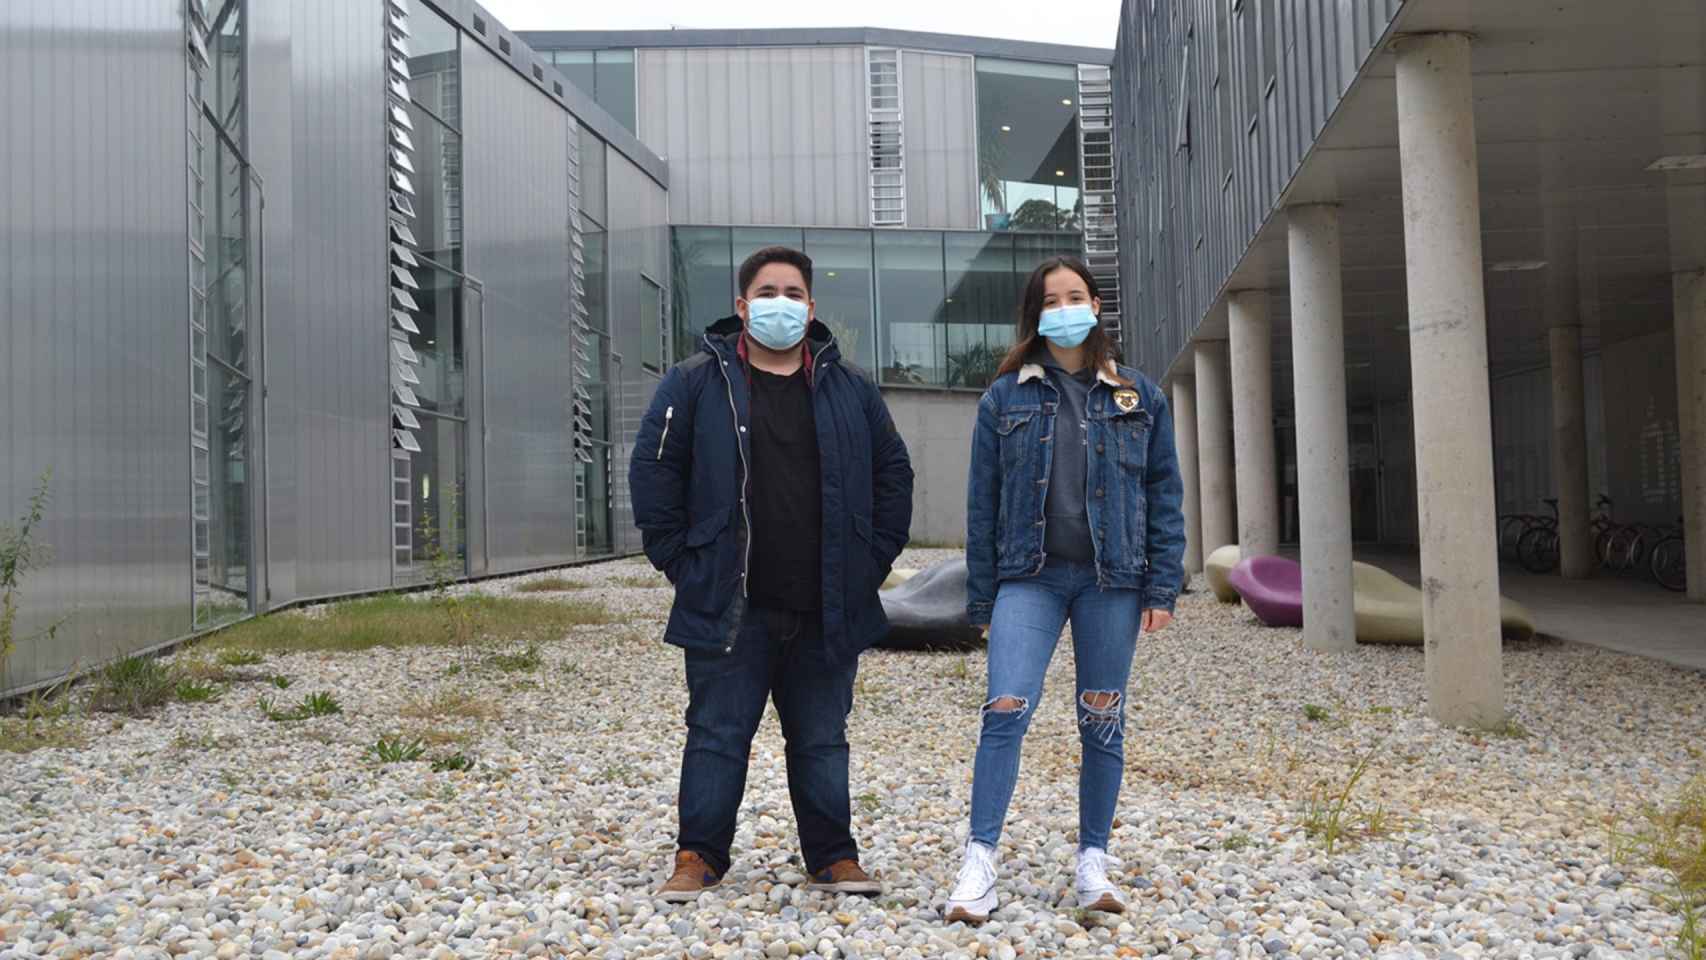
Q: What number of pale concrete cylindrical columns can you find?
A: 7